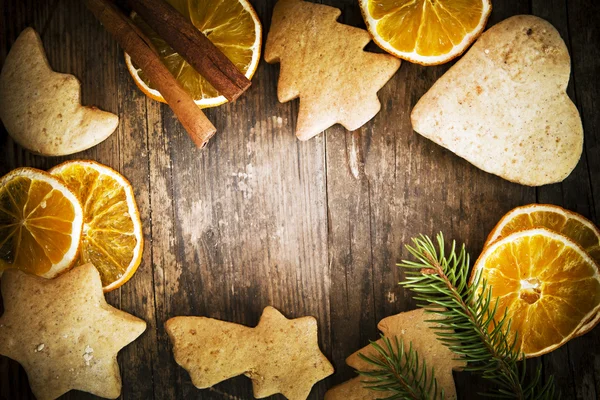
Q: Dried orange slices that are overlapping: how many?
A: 4